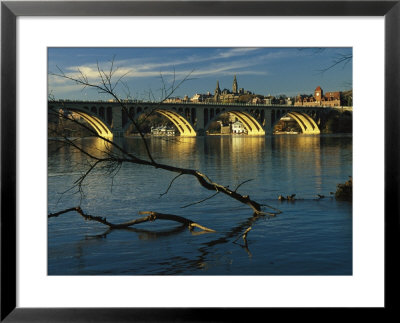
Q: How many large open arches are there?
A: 4